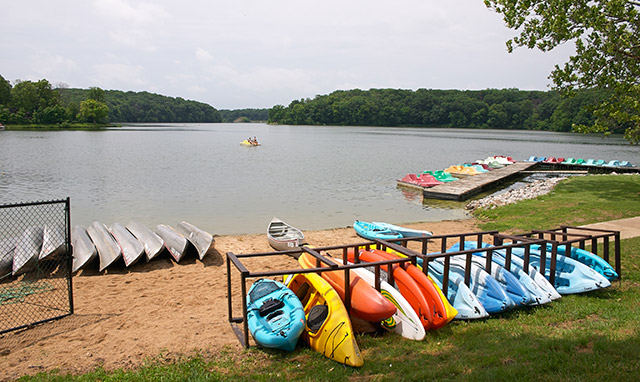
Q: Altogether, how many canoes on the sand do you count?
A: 10